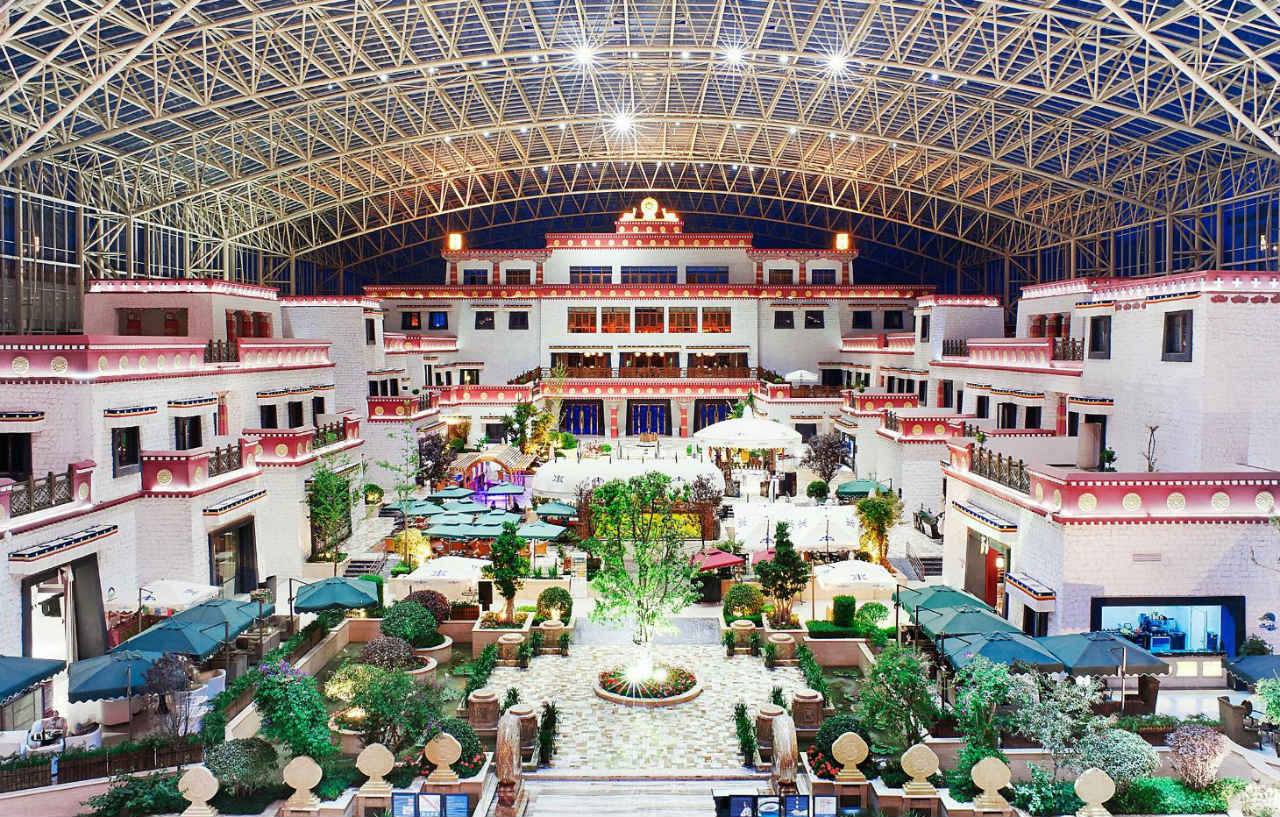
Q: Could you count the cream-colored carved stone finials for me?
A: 8